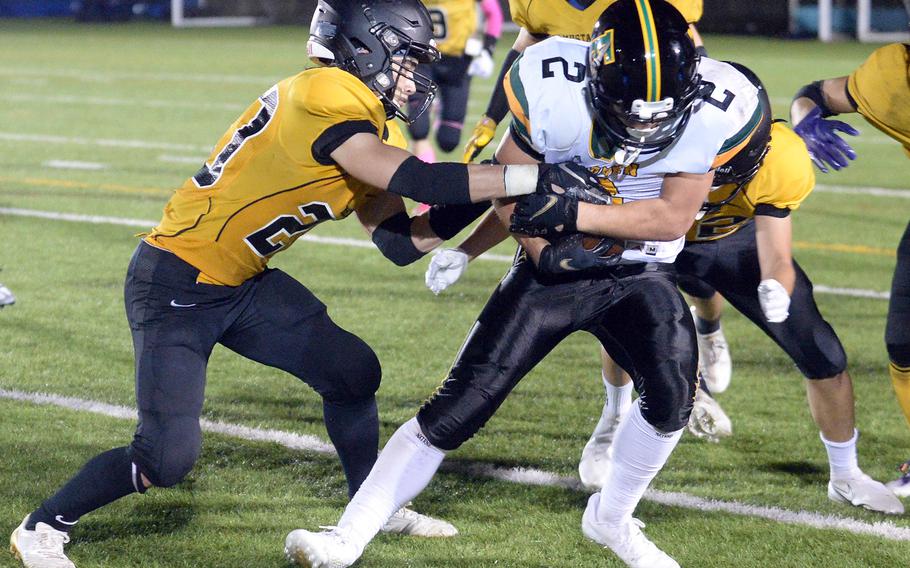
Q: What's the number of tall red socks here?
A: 0